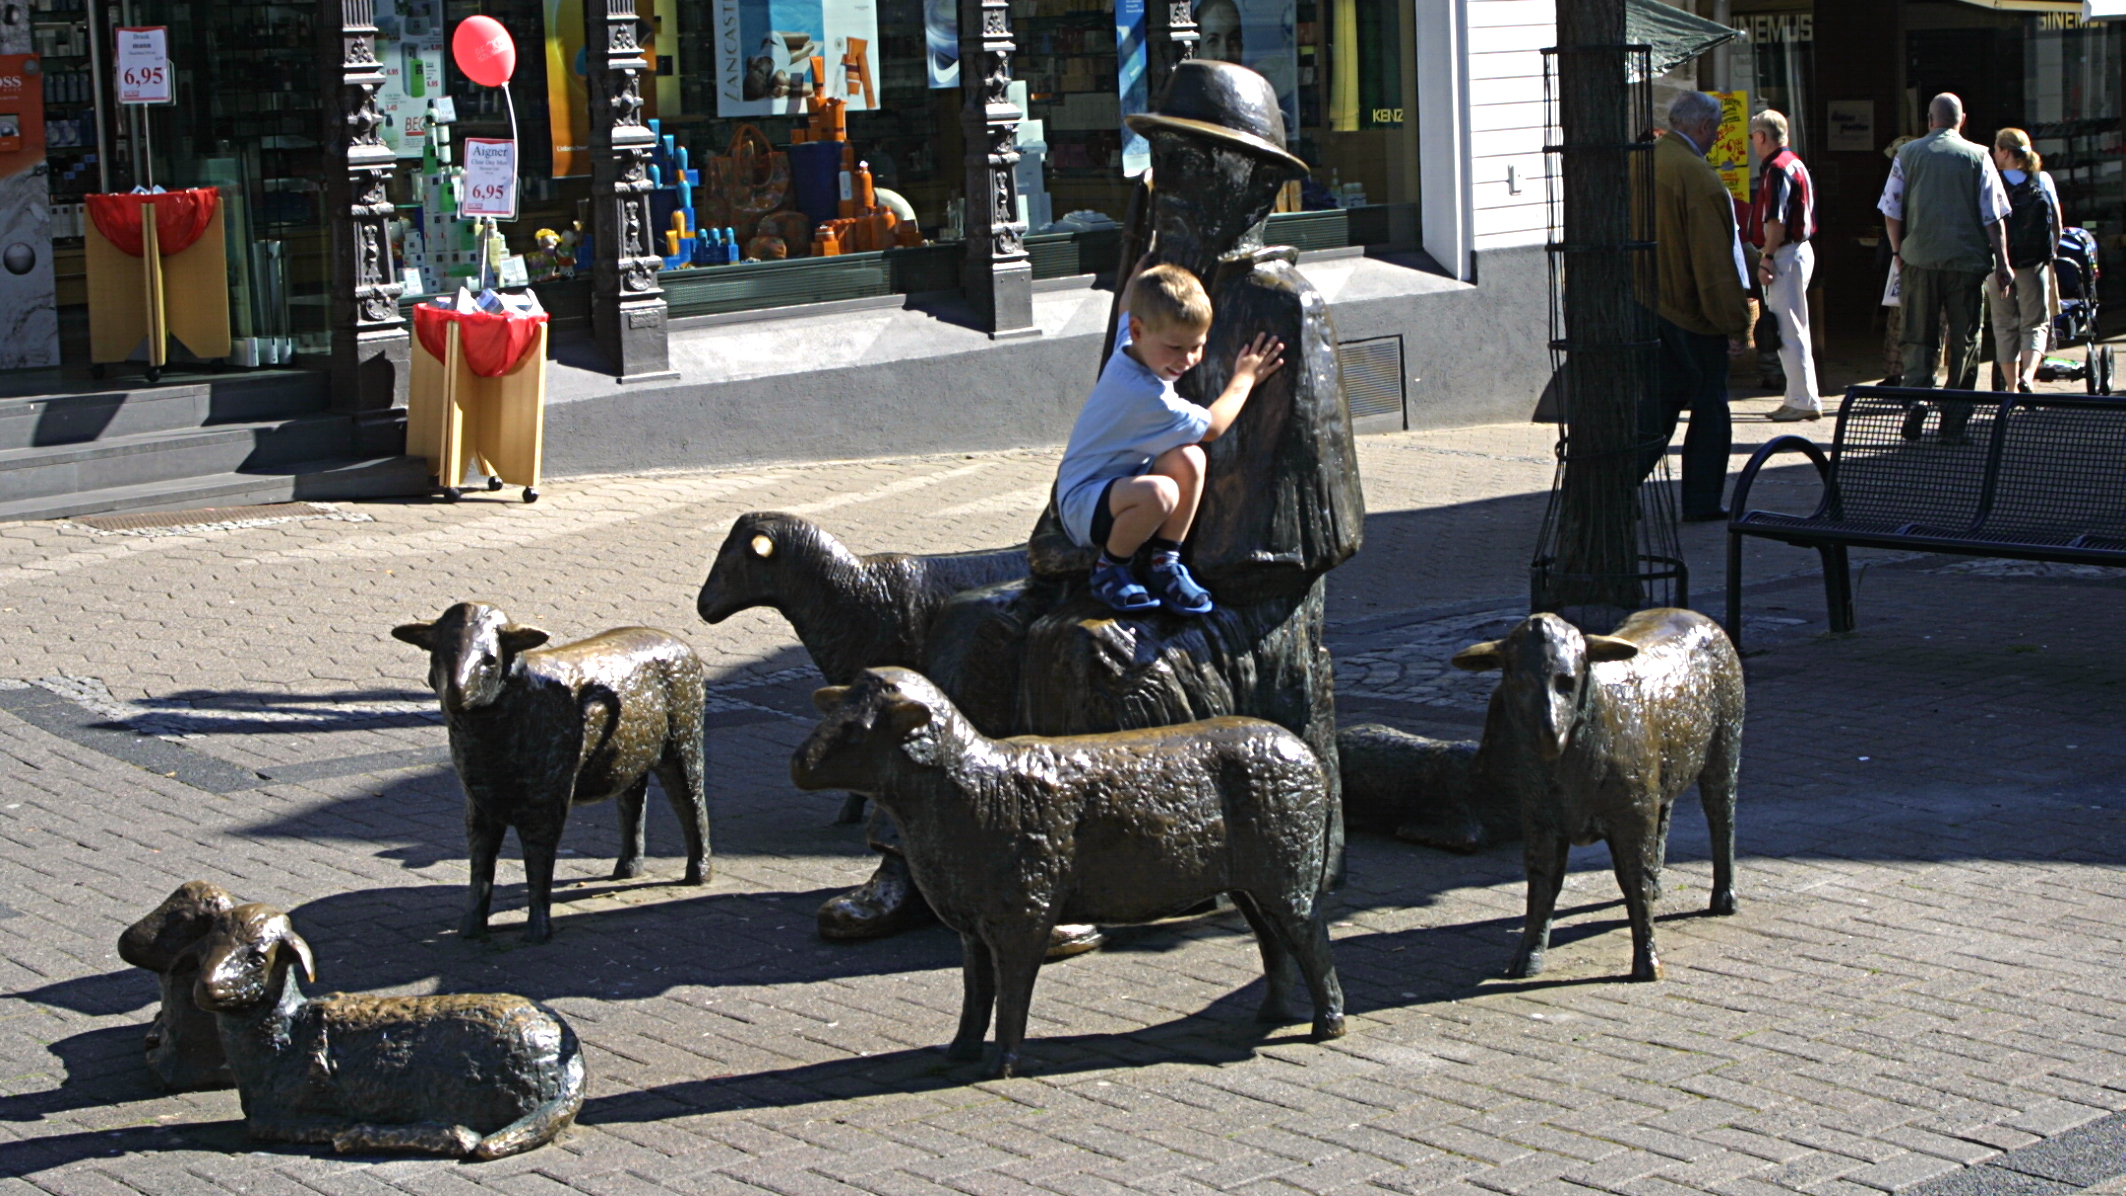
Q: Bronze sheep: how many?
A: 7